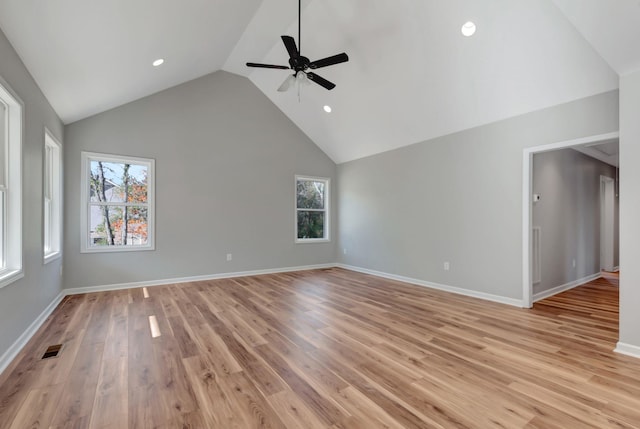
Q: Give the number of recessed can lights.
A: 3